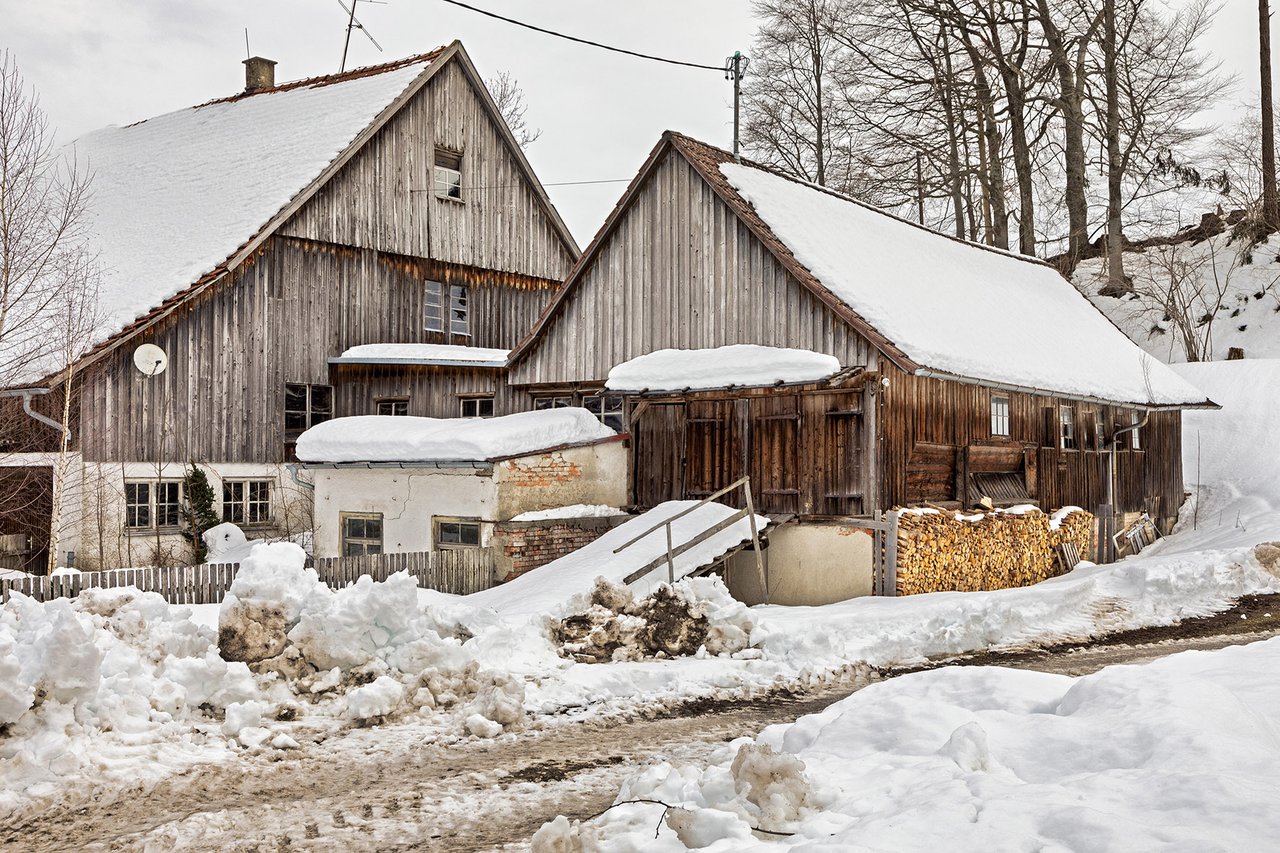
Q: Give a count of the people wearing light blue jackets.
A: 0